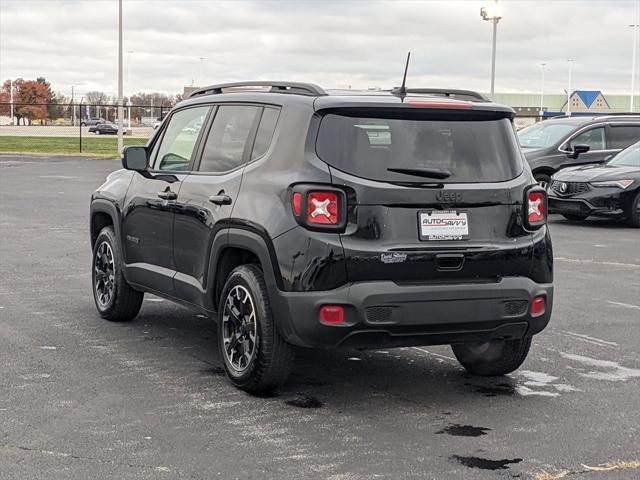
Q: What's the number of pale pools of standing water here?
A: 2